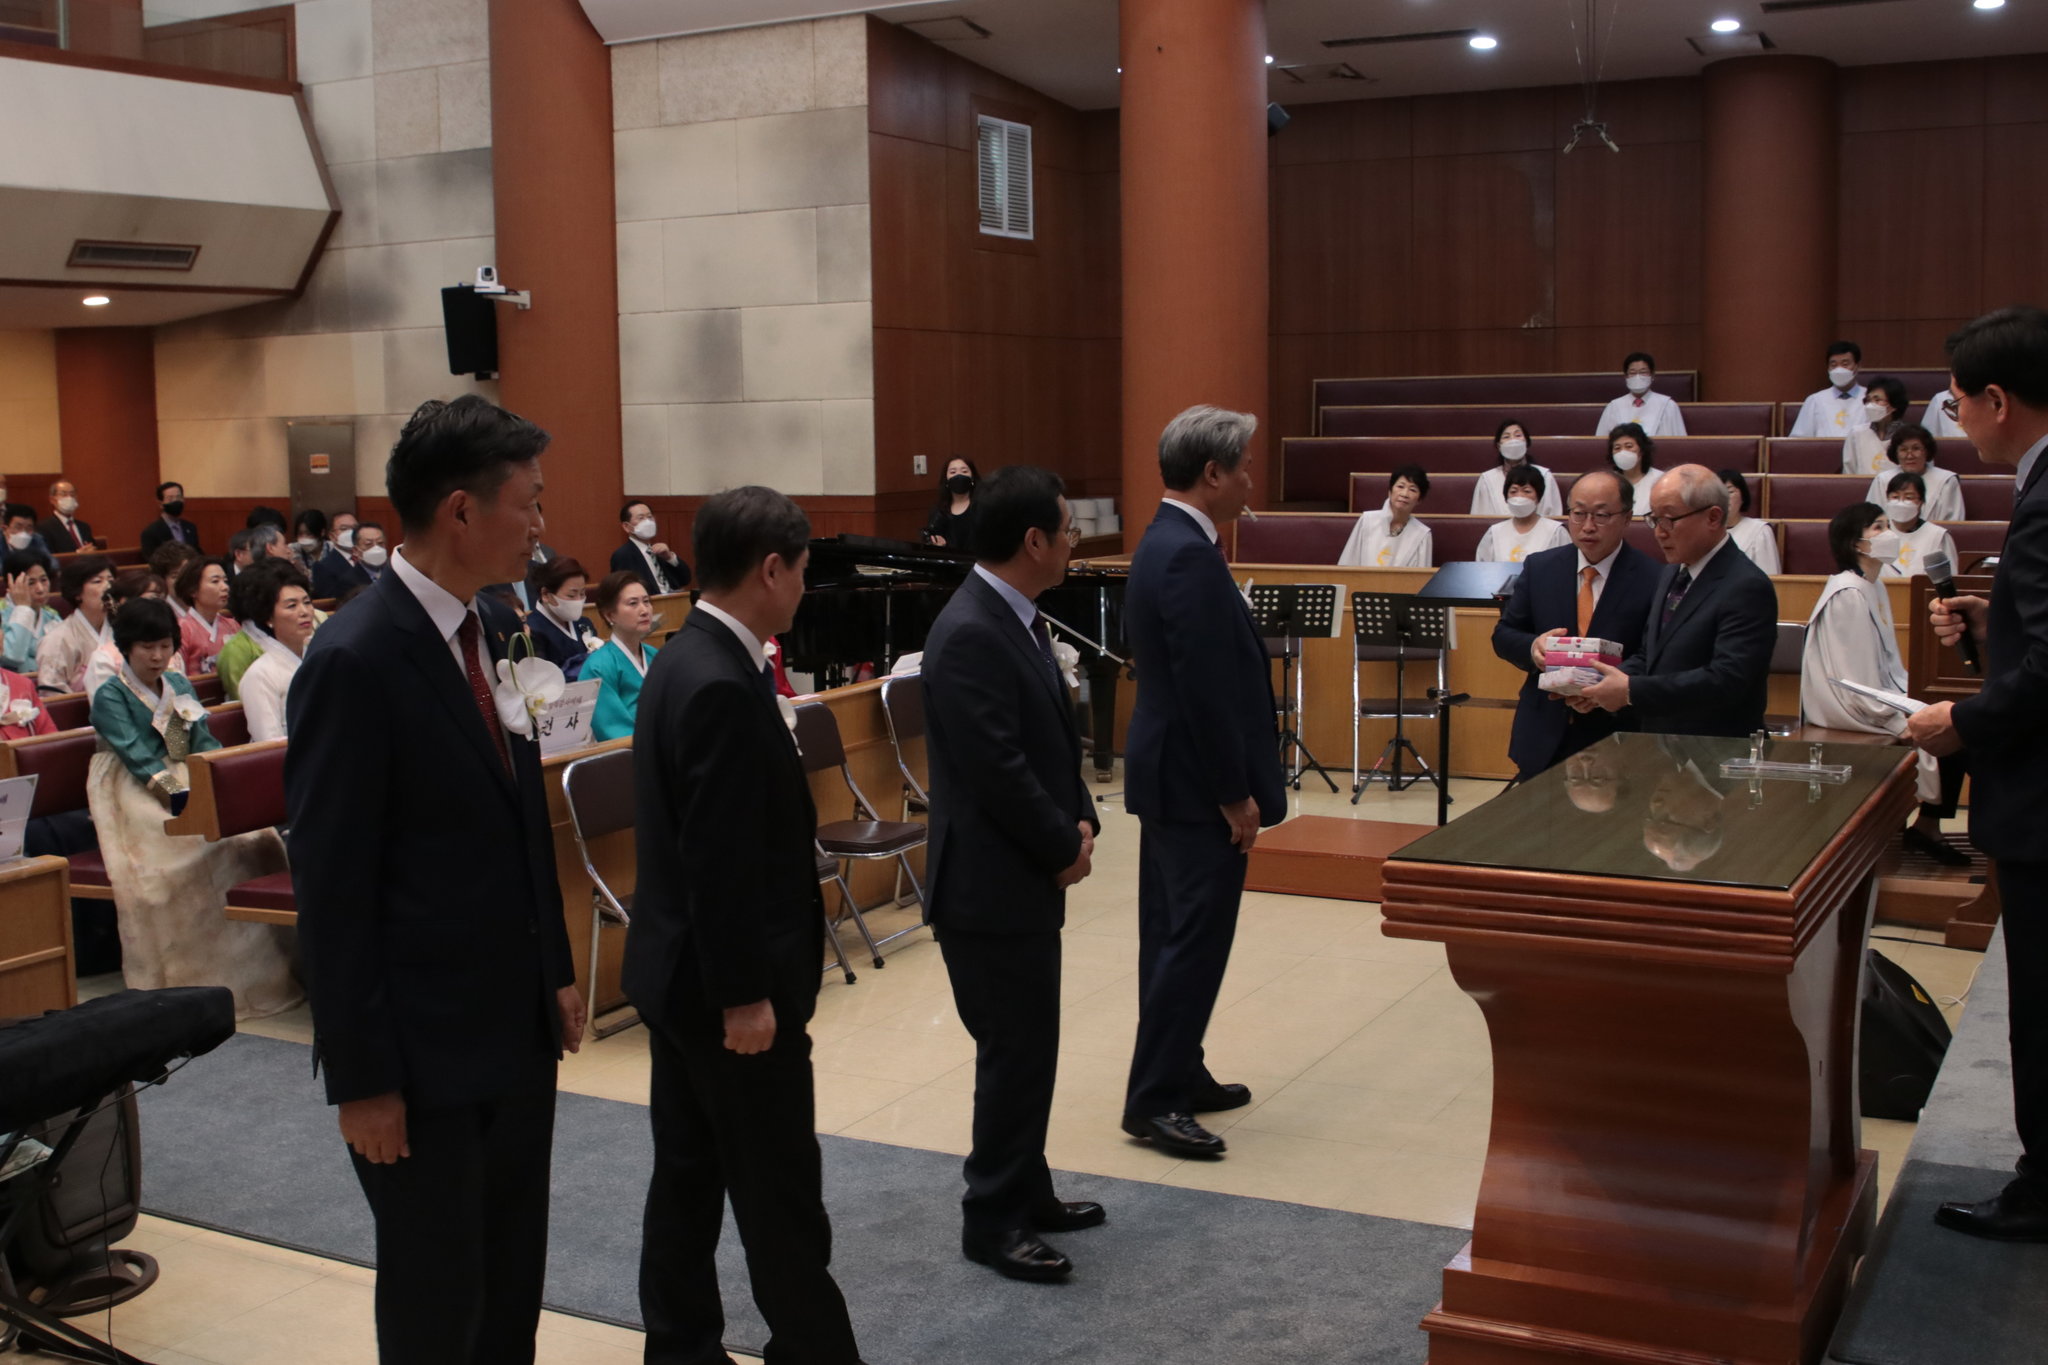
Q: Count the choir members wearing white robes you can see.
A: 12